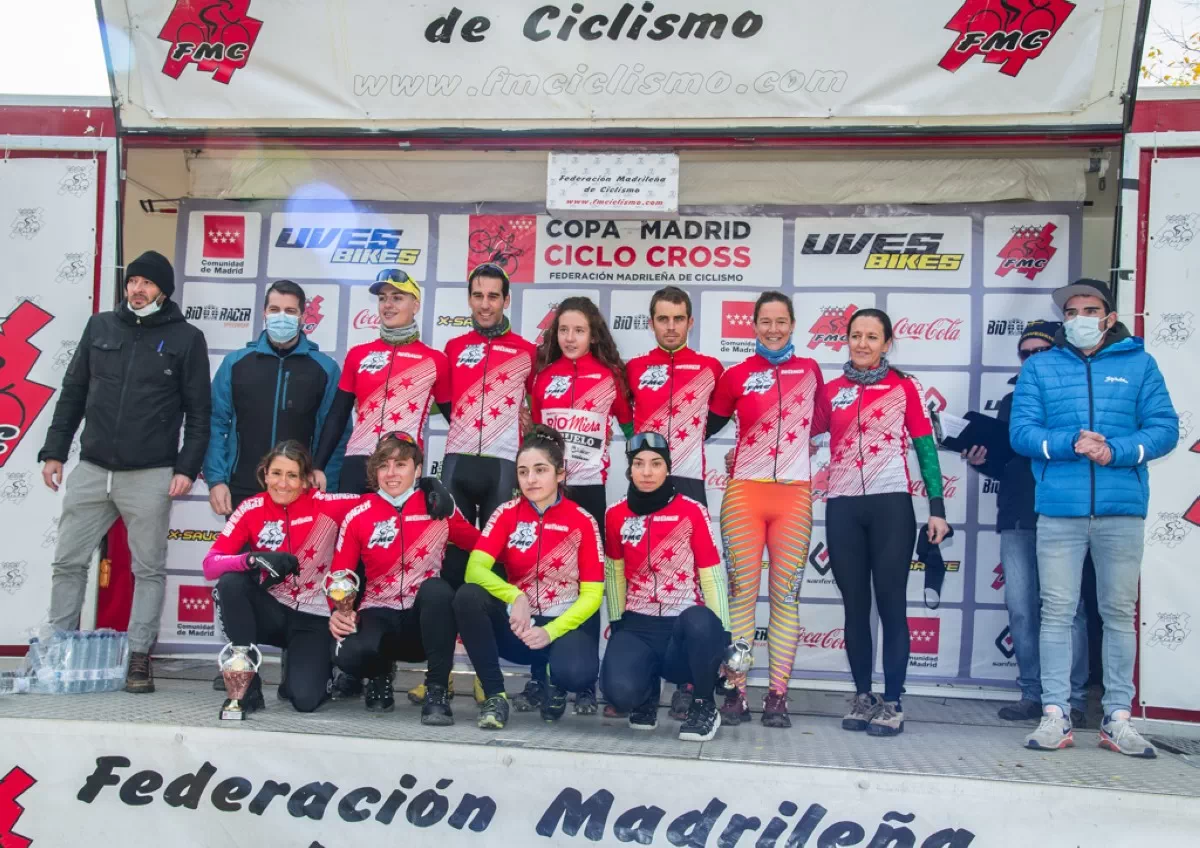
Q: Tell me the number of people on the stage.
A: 14